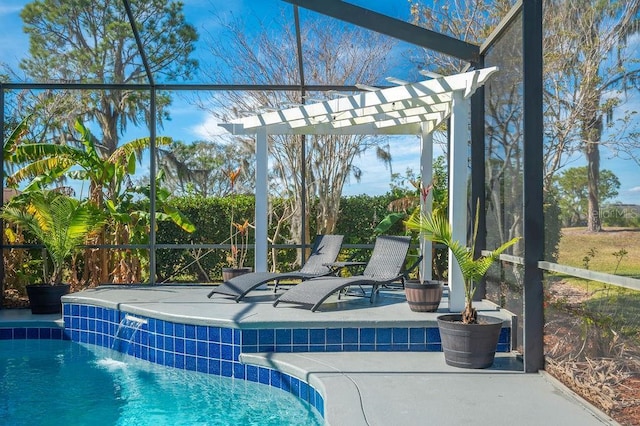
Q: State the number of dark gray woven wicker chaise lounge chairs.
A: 2